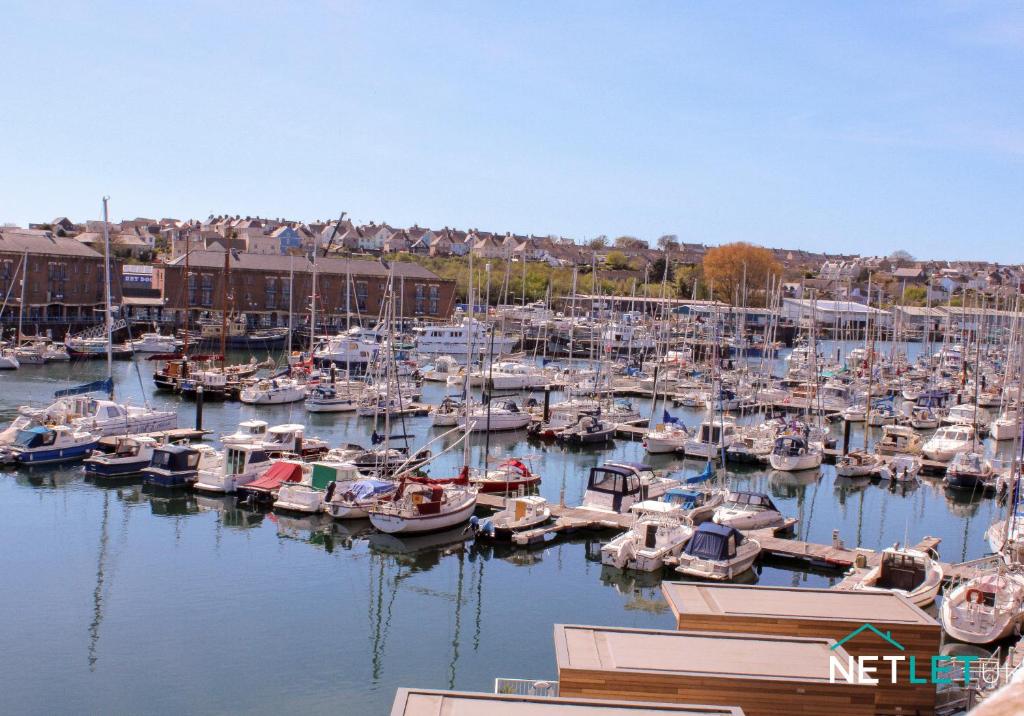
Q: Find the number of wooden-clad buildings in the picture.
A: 3